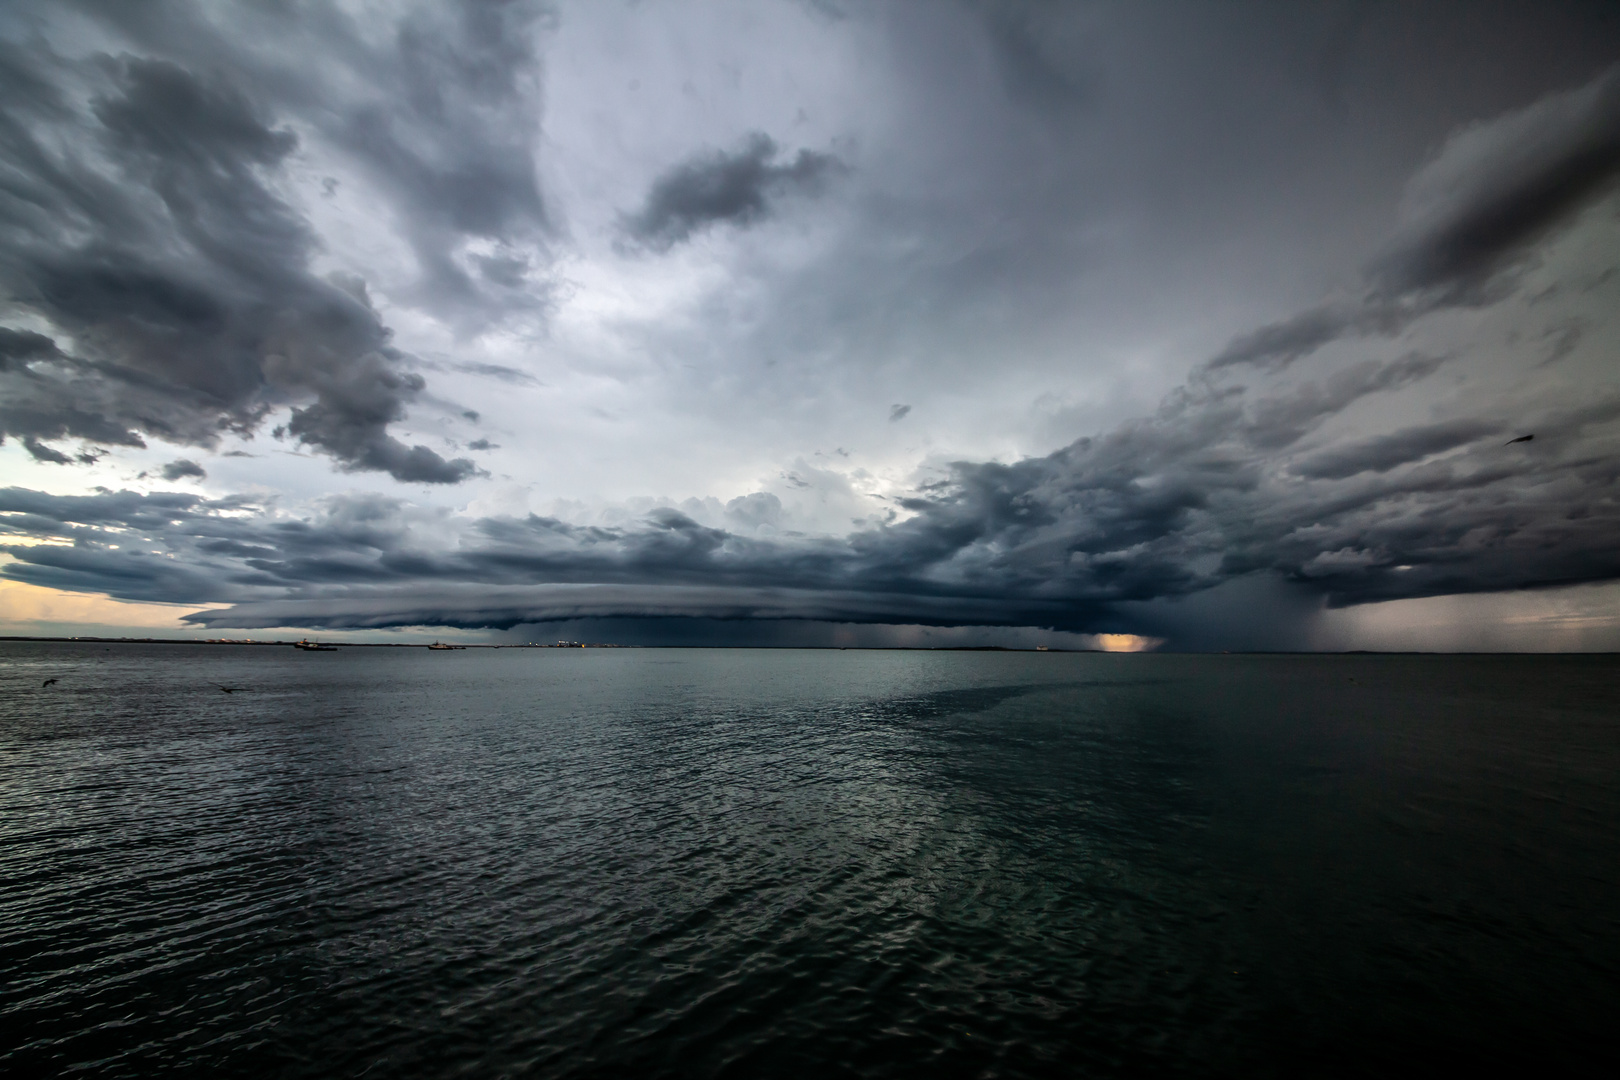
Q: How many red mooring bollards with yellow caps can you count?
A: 0